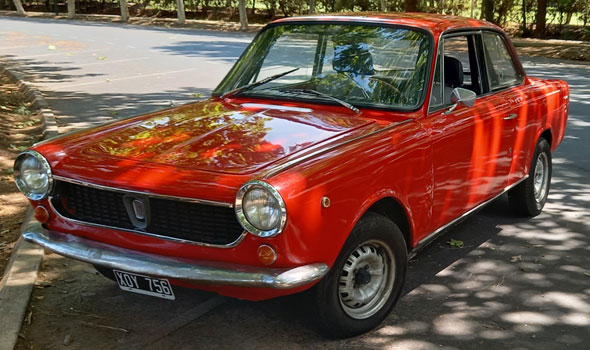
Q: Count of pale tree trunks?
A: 5